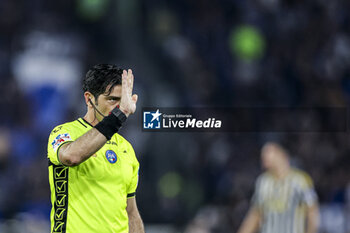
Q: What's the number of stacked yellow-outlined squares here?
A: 5